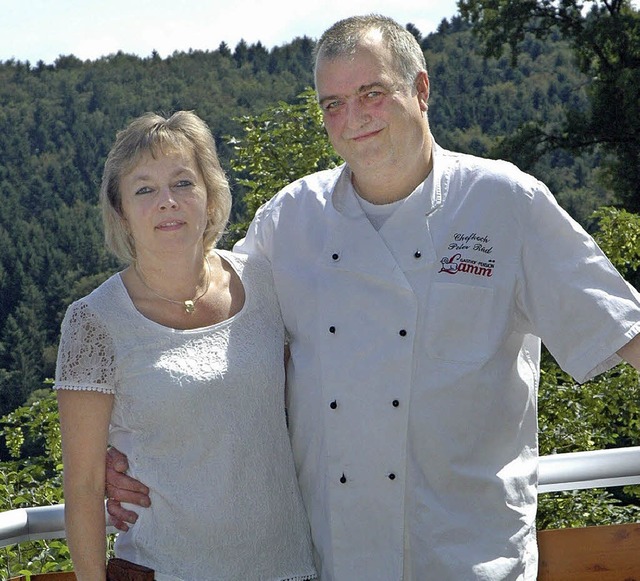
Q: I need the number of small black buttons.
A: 8